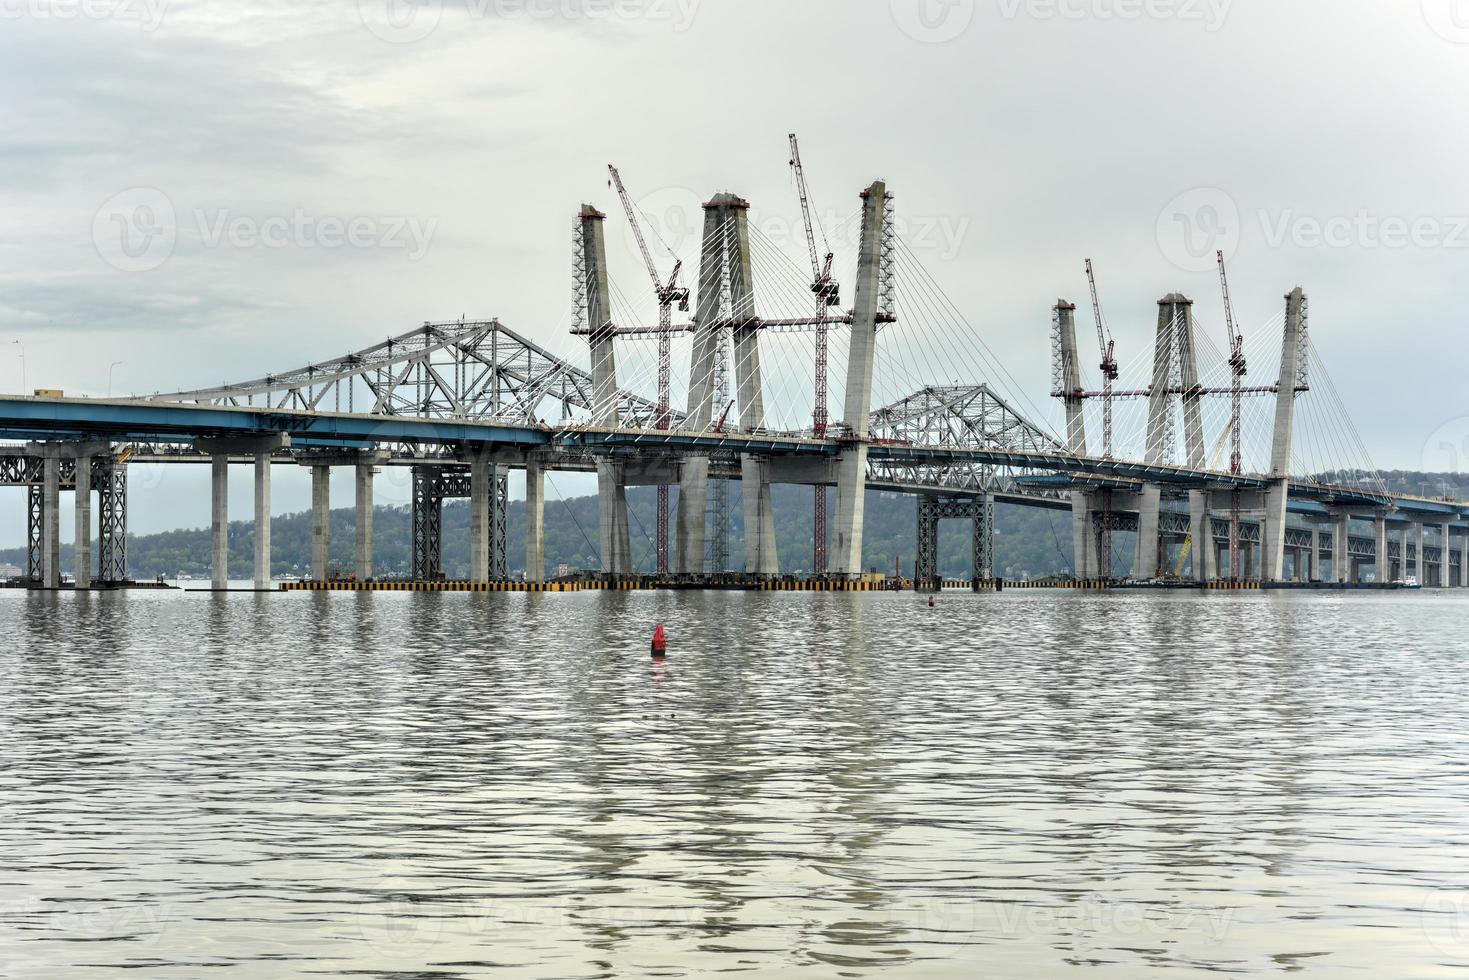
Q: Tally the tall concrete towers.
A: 8